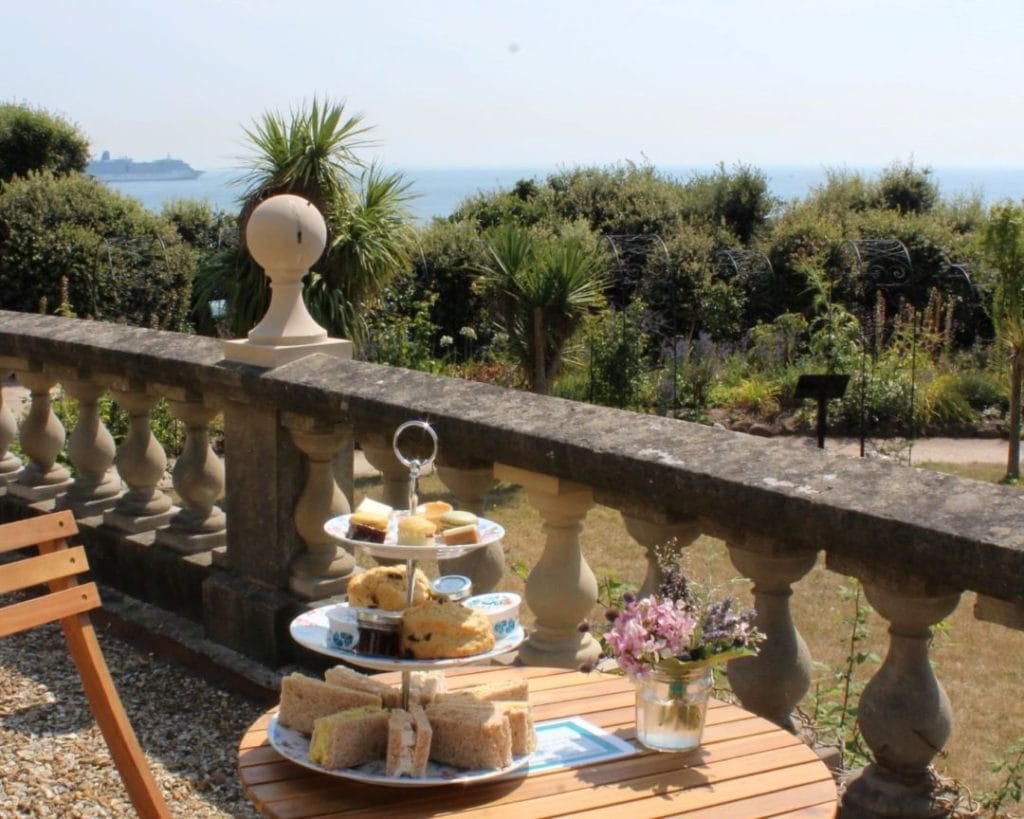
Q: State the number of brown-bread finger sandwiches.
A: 8